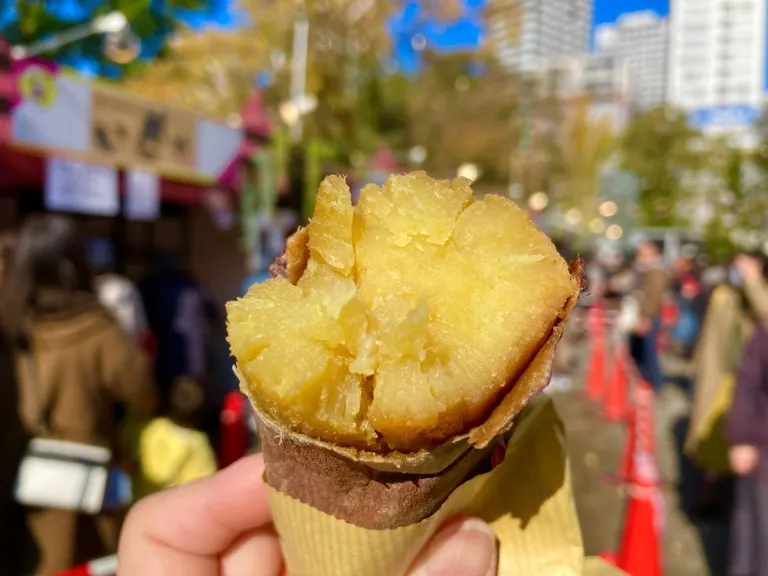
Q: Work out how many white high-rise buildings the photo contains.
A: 3